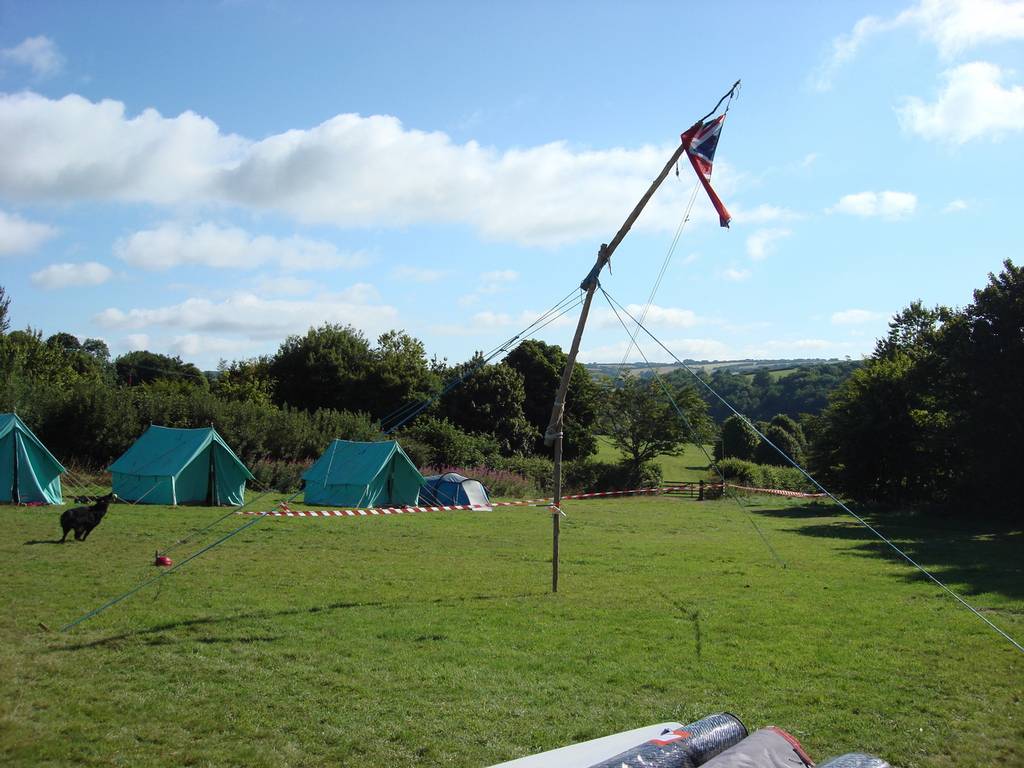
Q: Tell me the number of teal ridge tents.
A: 3